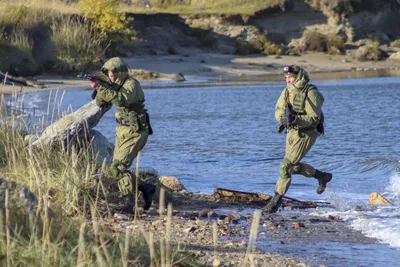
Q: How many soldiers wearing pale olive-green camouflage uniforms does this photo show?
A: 2